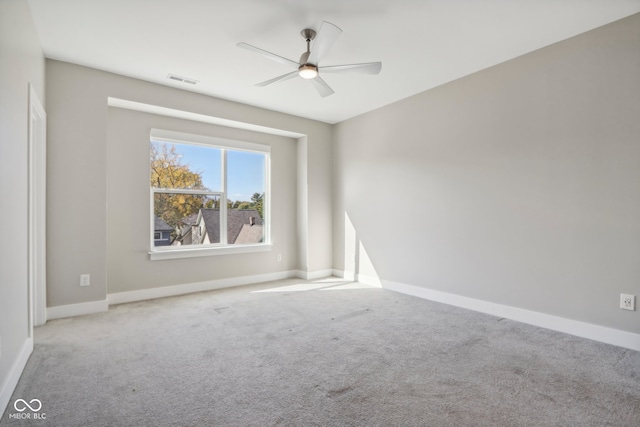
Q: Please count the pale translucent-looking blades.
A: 5